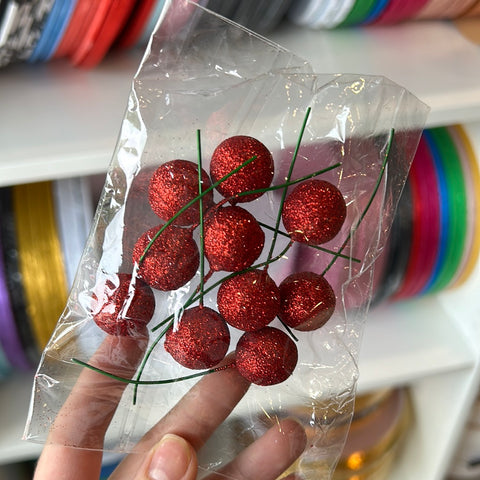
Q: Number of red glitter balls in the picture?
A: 10